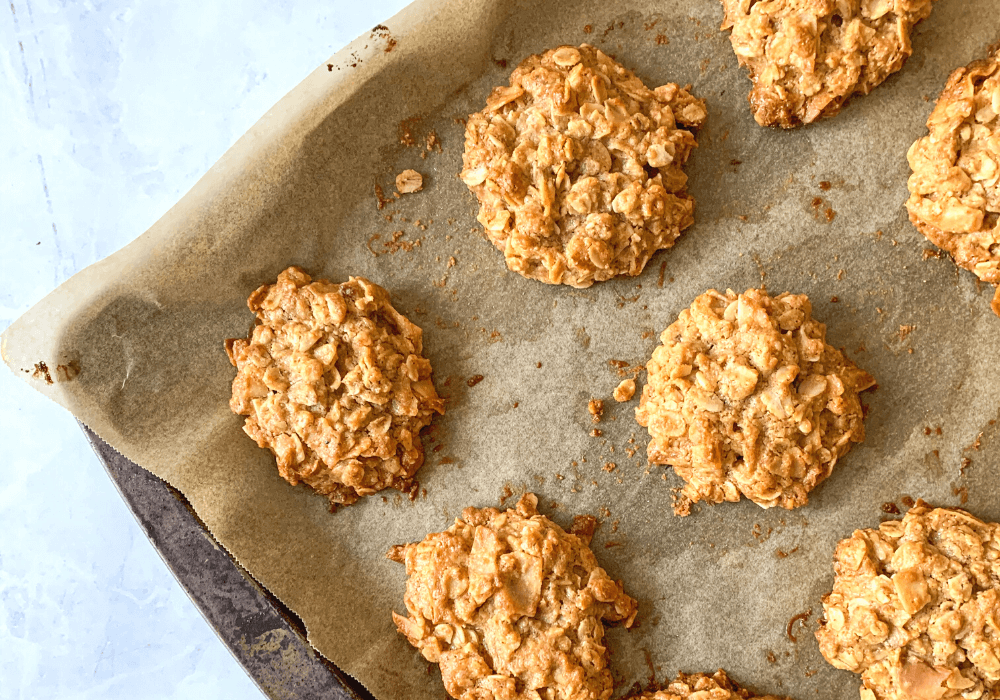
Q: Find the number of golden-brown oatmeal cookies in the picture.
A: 8